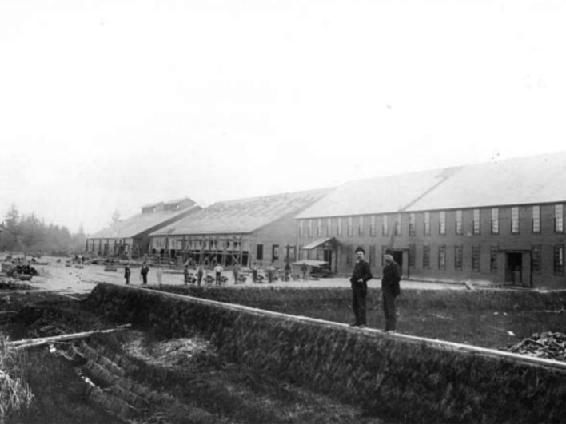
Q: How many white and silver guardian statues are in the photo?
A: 0